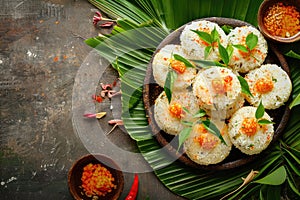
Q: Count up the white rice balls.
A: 8